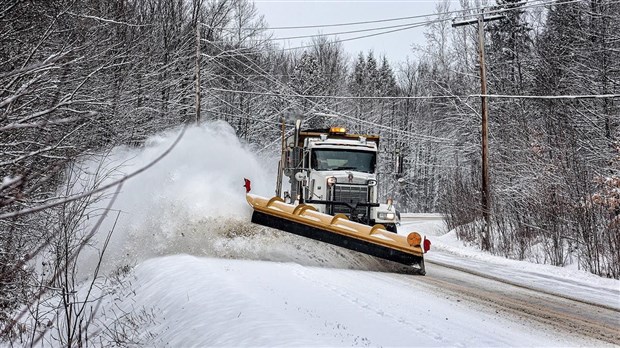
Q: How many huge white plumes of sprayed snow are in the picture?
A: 1